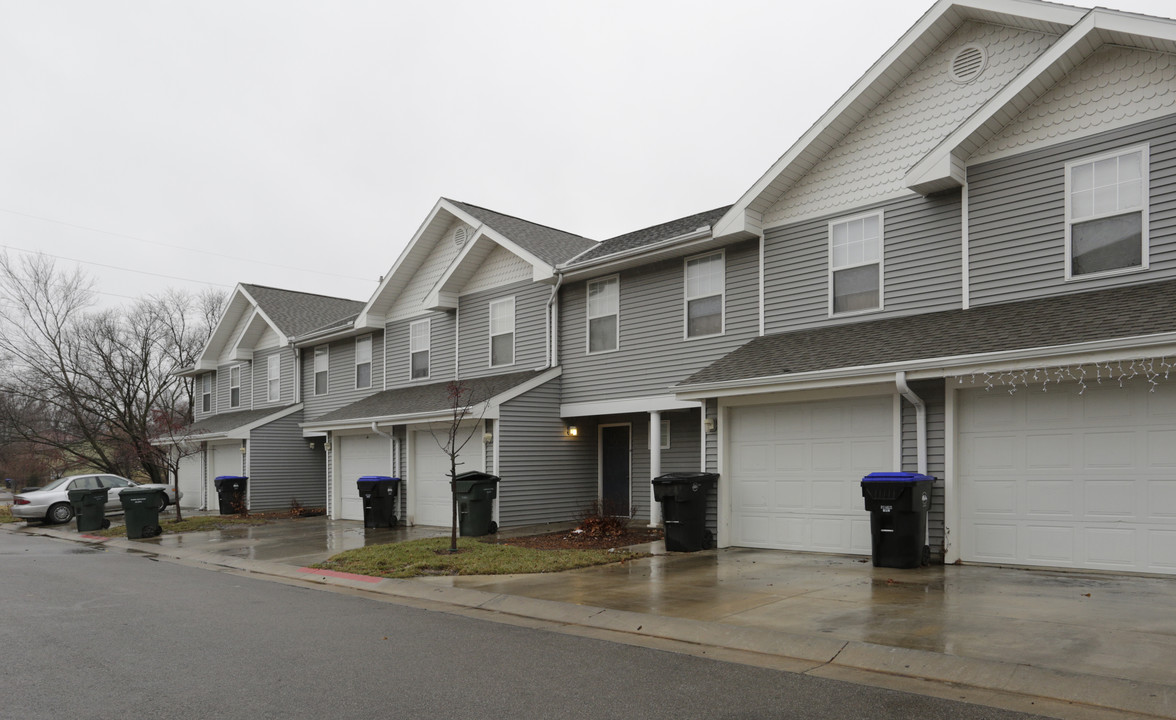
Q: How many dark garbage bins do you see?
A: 7